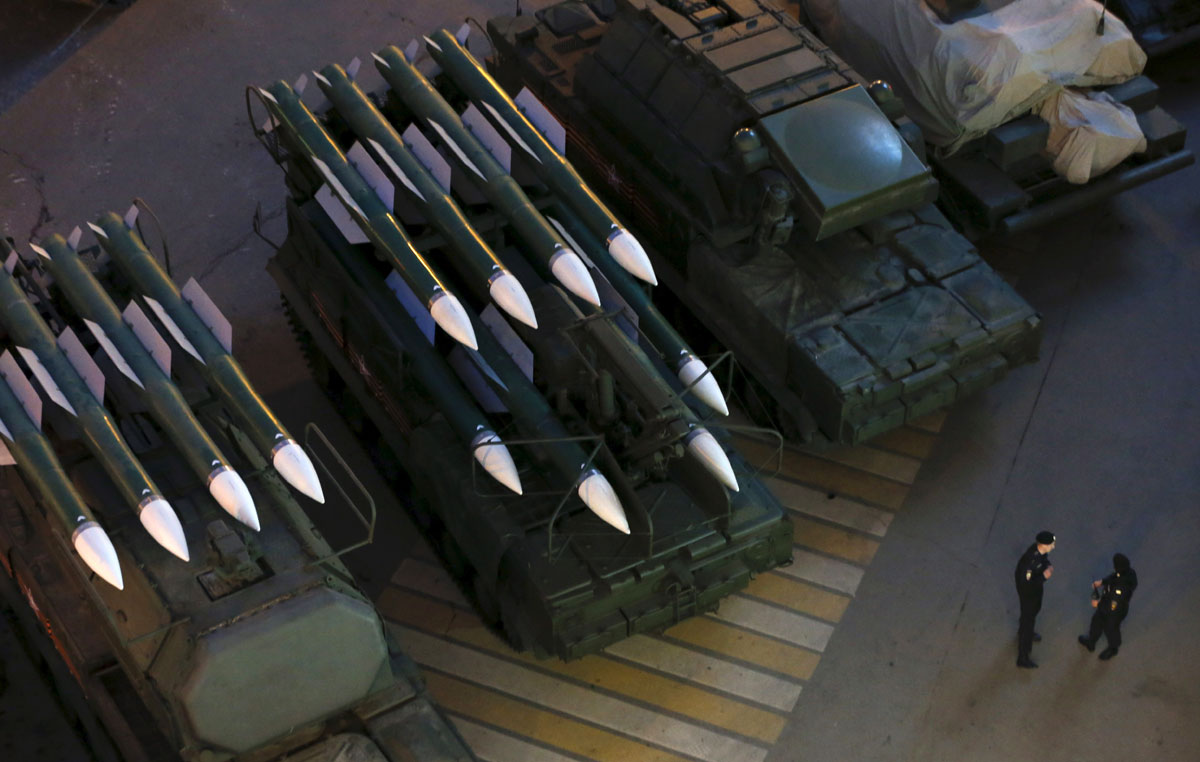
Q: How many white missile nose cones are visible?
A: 12